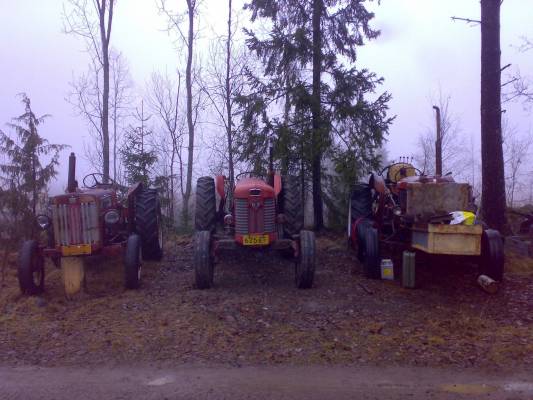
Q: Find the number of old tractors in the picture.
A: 3